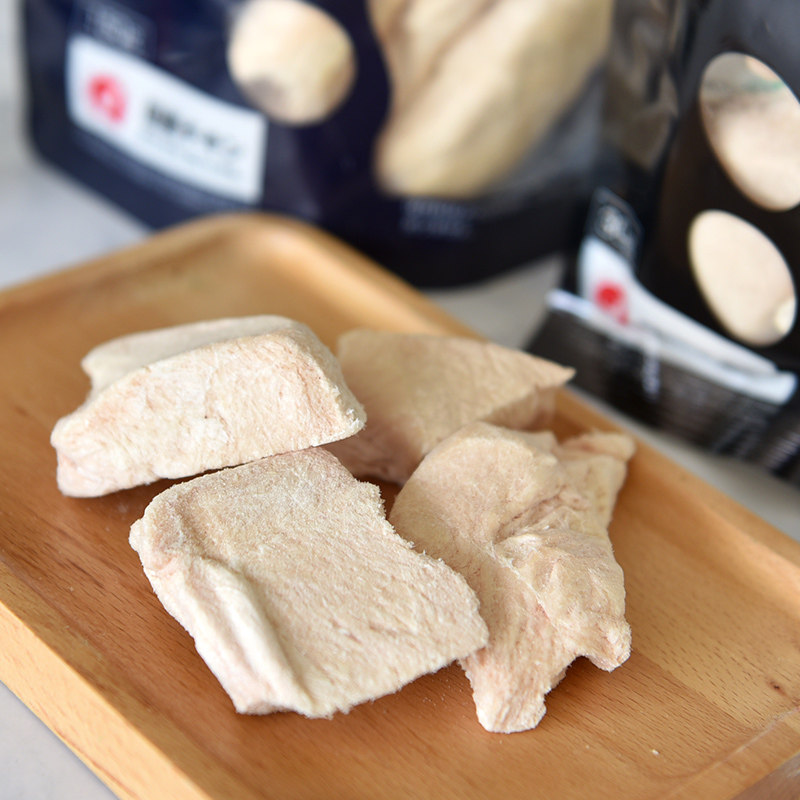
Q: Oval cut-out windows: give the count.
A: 3